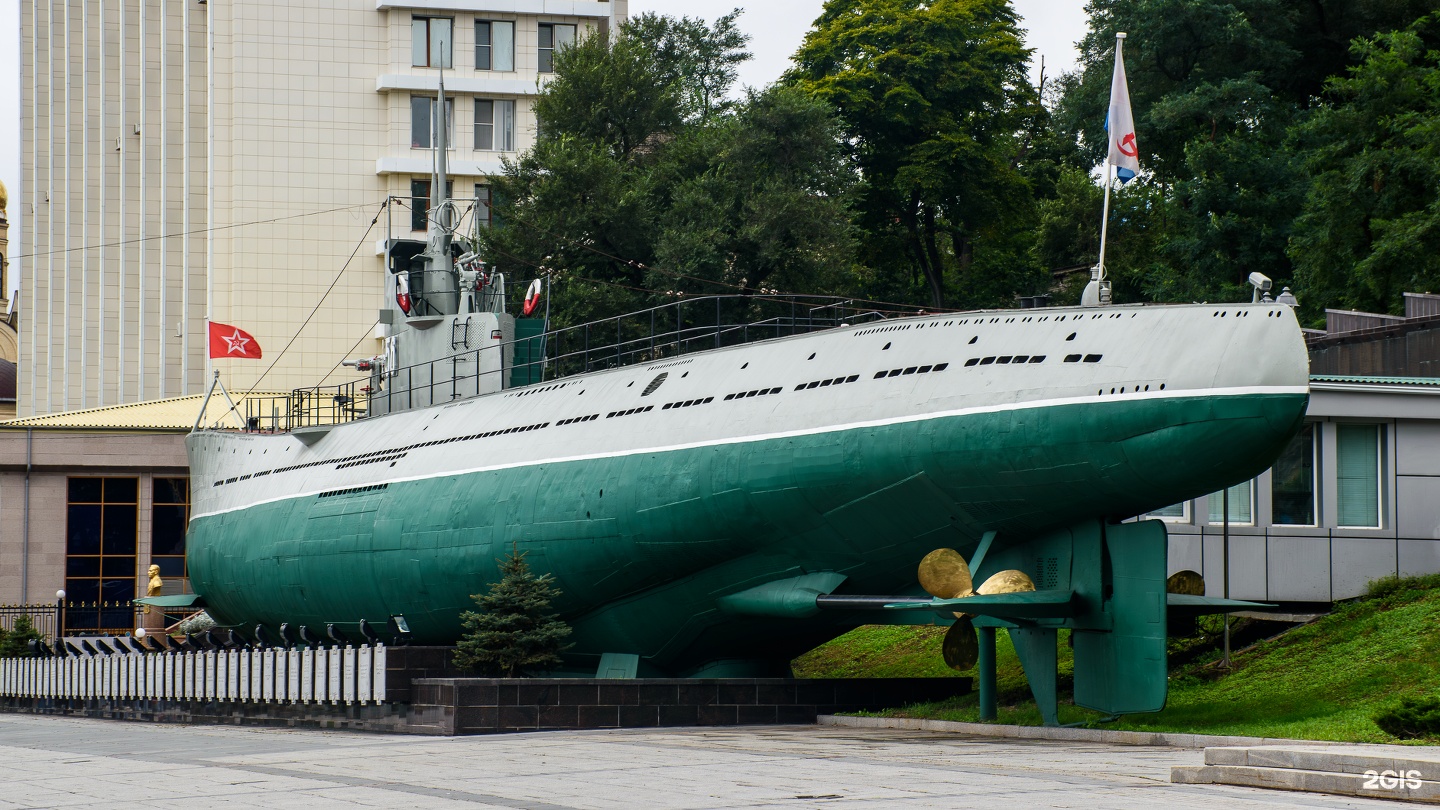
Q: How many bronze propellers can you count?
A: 2